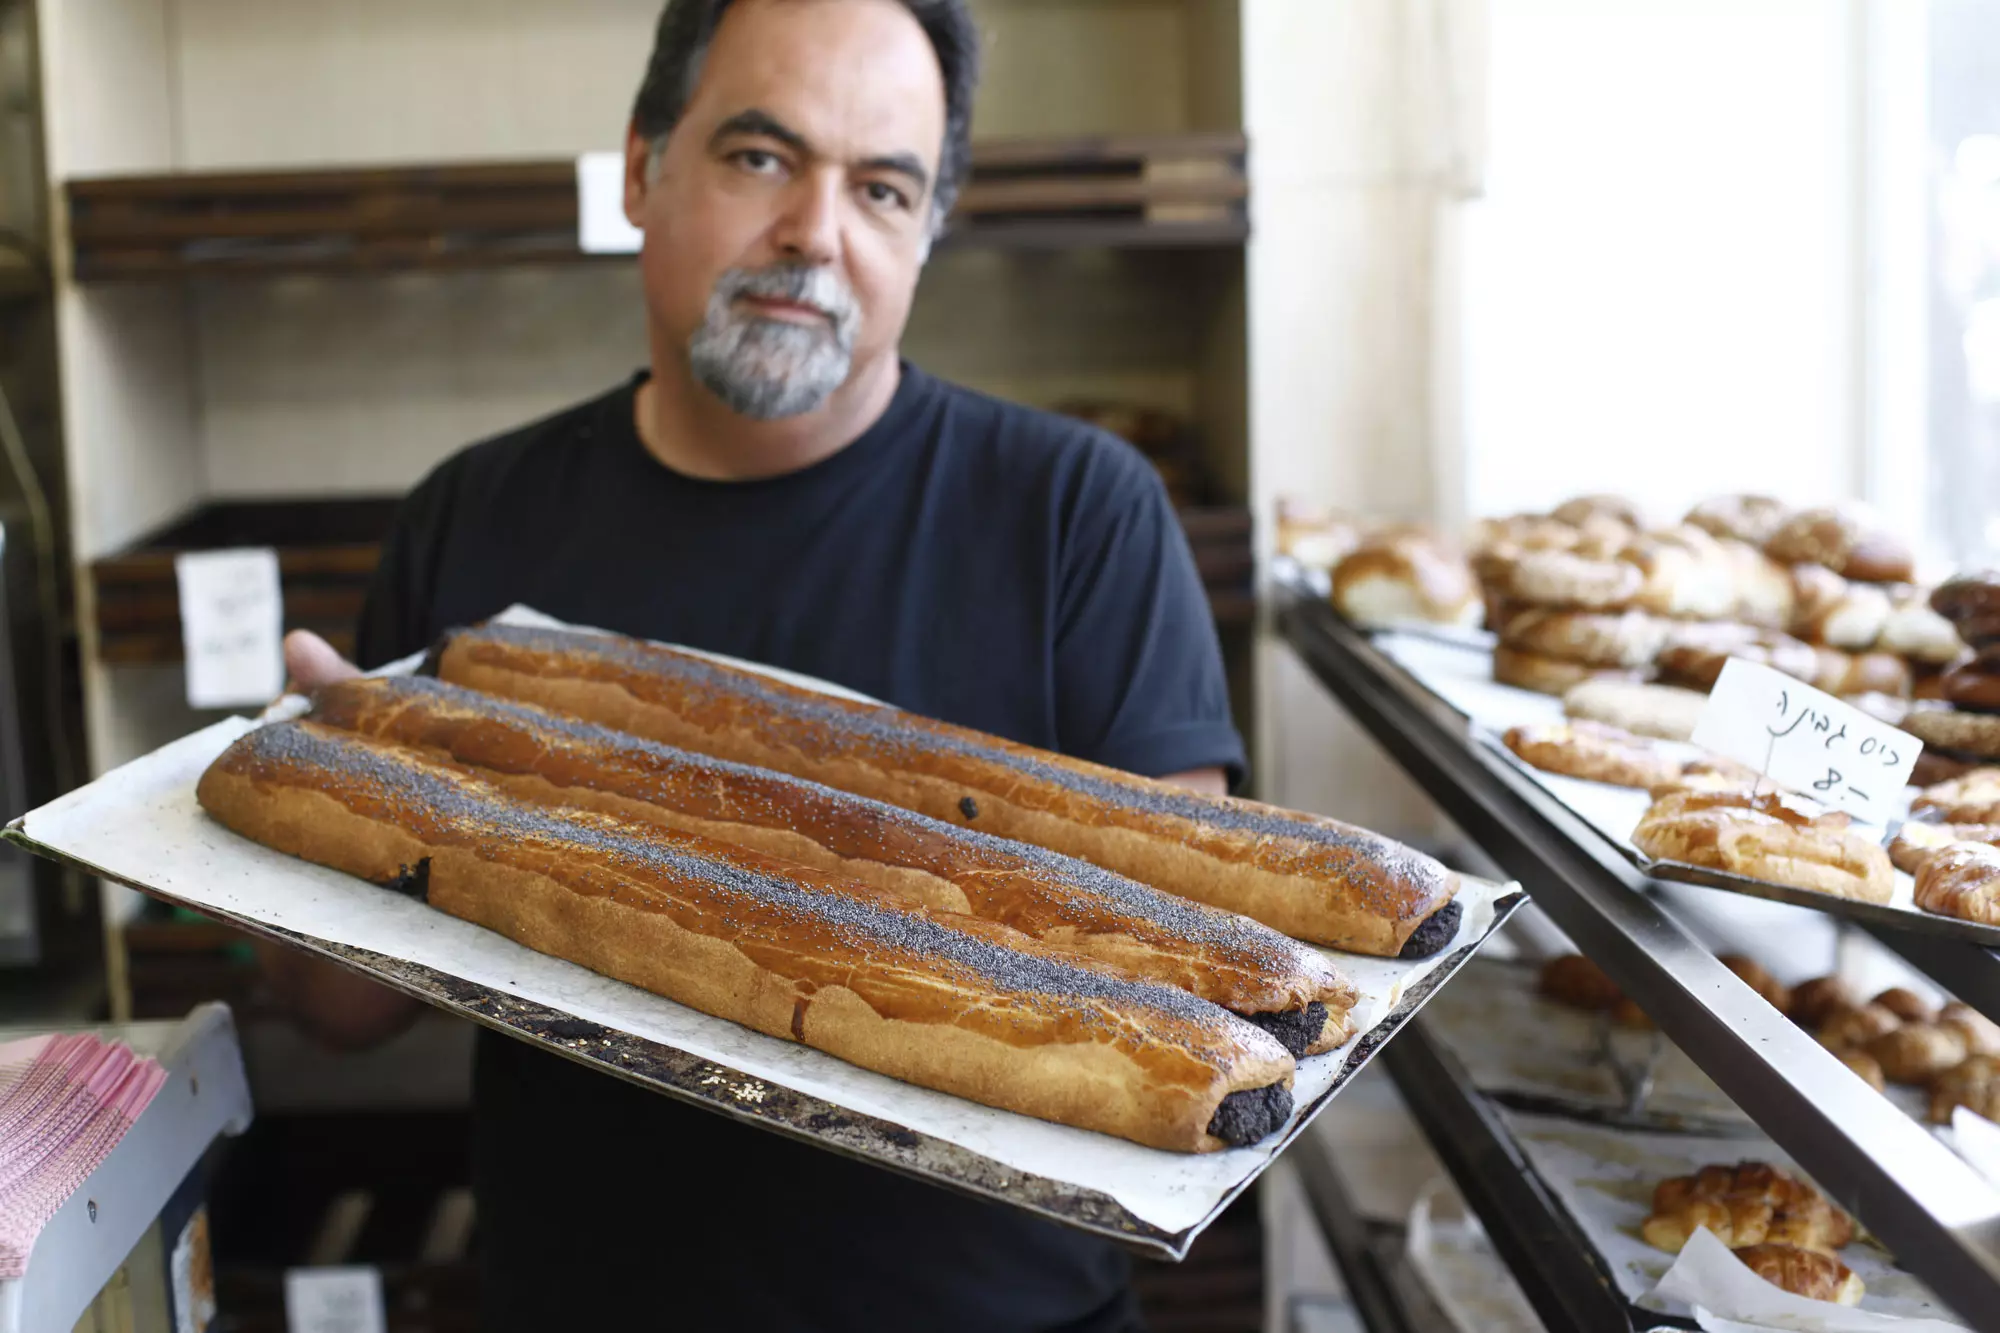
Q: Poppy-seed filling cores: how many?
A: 3